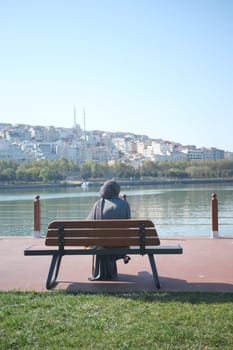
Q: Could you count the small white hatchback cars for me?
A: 0